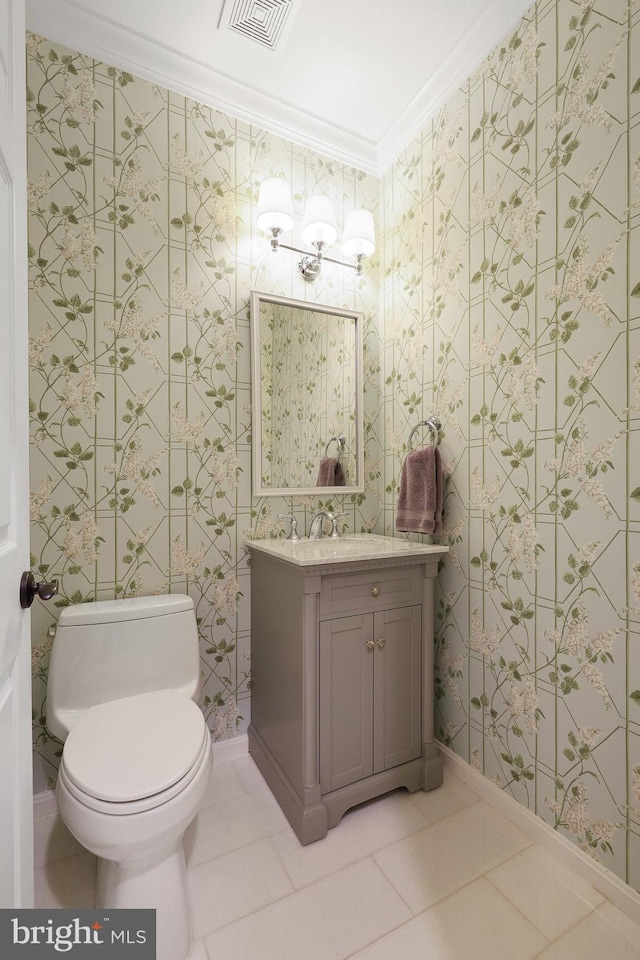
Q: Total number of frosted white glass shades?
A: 3